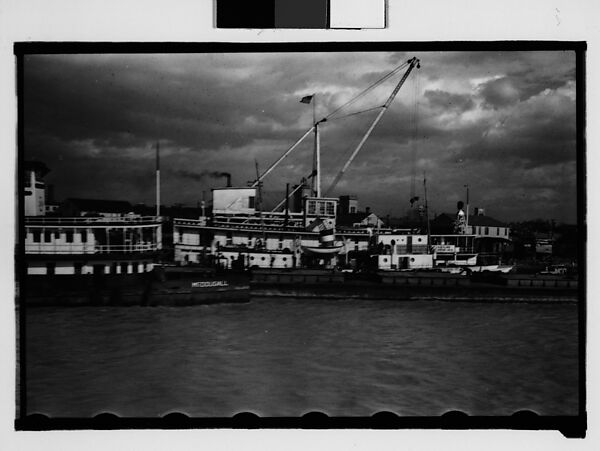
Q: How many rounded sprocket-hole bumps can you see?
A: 8